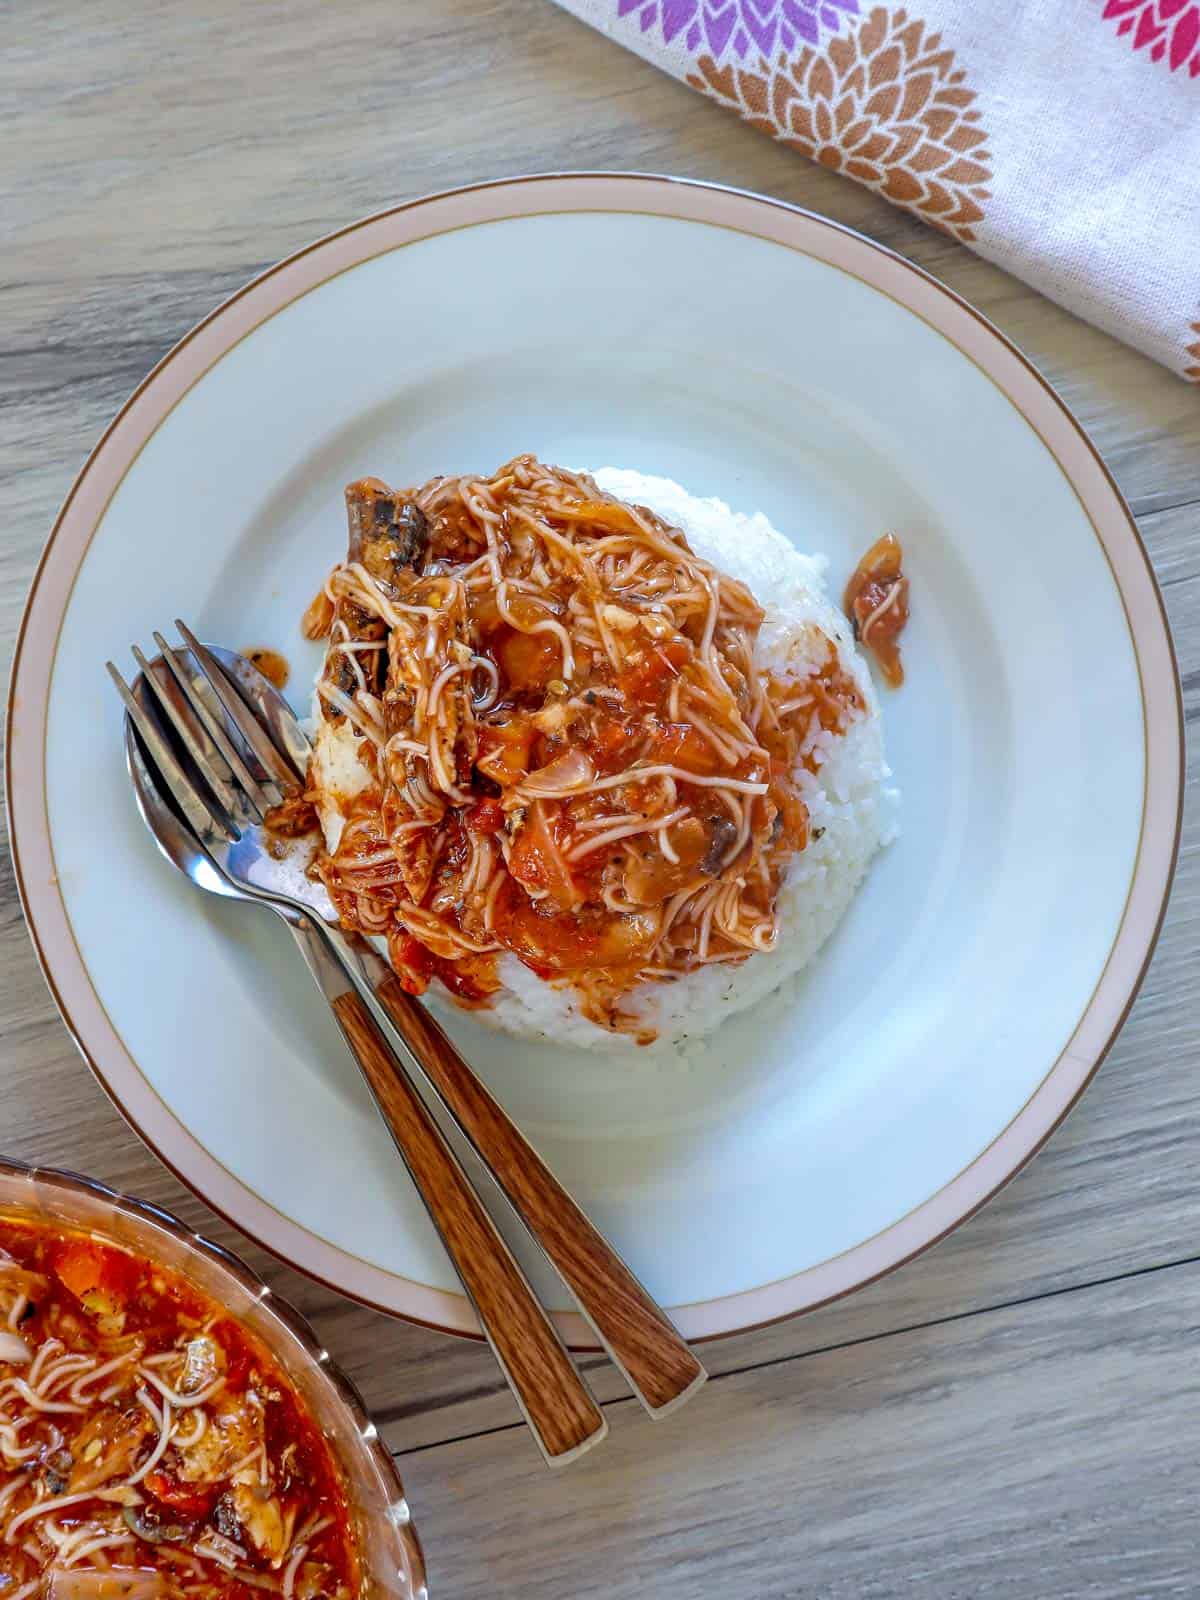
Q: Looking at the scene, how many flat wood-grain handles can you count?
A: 2